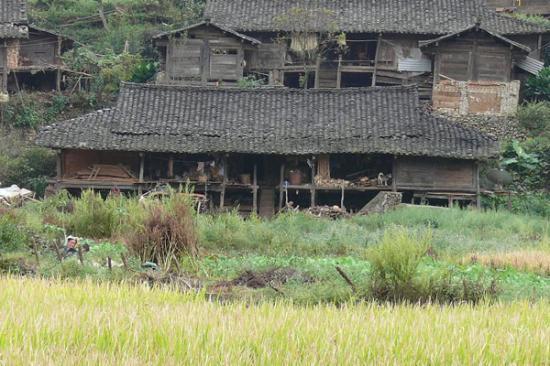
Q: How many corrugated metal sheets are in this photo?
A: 2